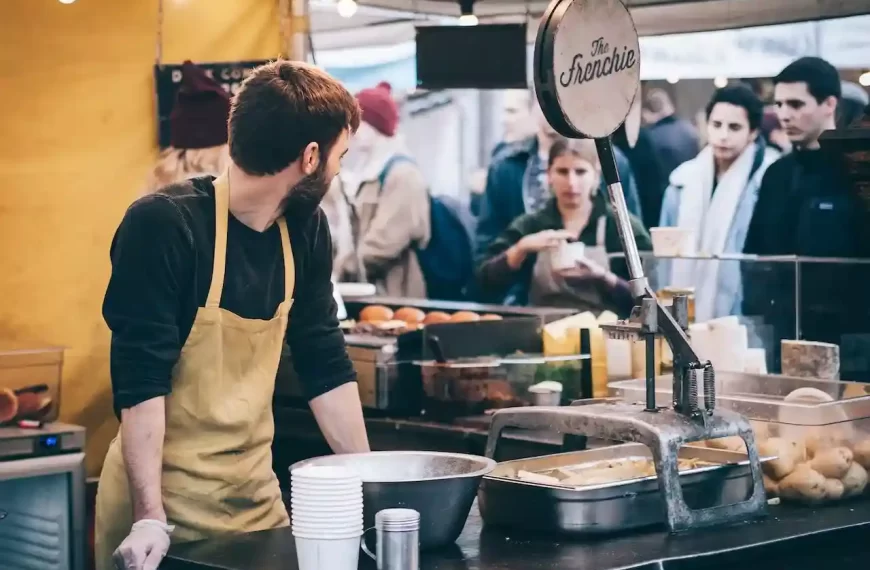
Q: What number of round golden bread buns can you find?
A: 5